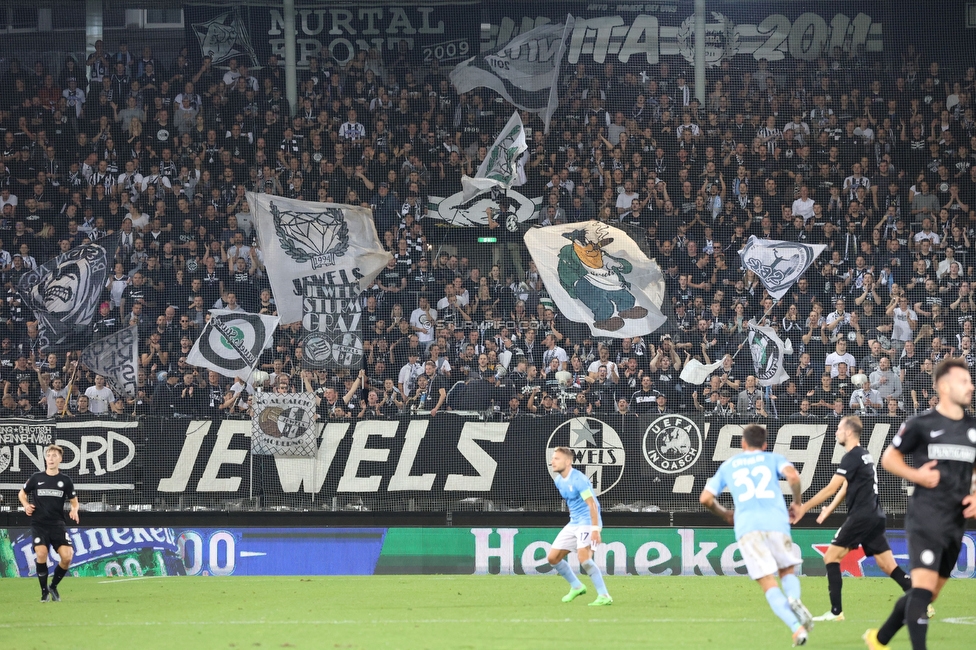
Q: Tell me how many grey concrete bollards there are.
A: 0